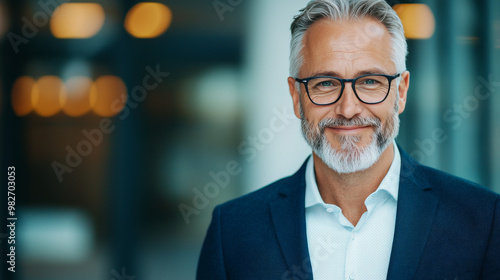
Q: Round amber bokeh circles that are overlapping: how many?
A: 4